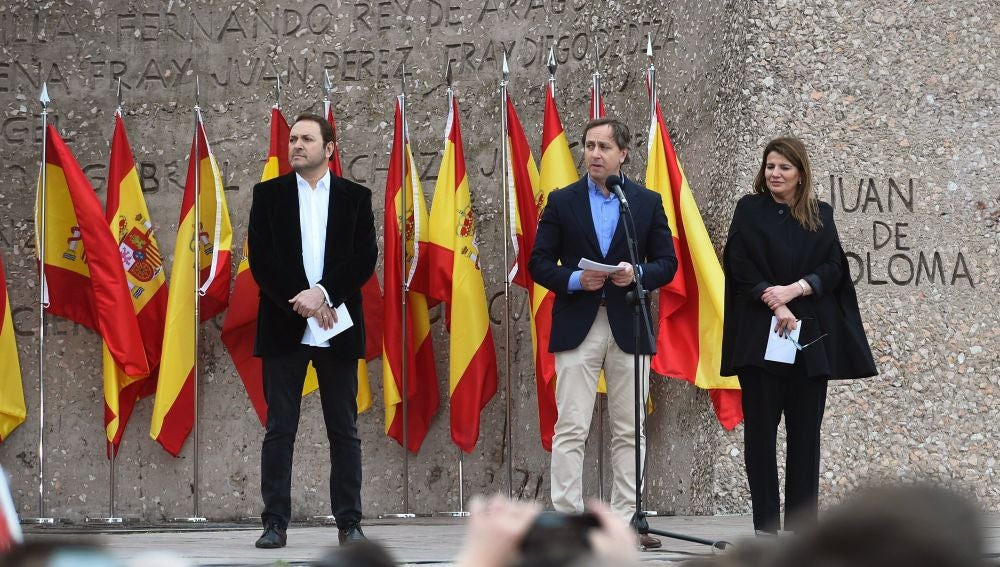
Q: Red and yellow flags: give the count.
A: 12